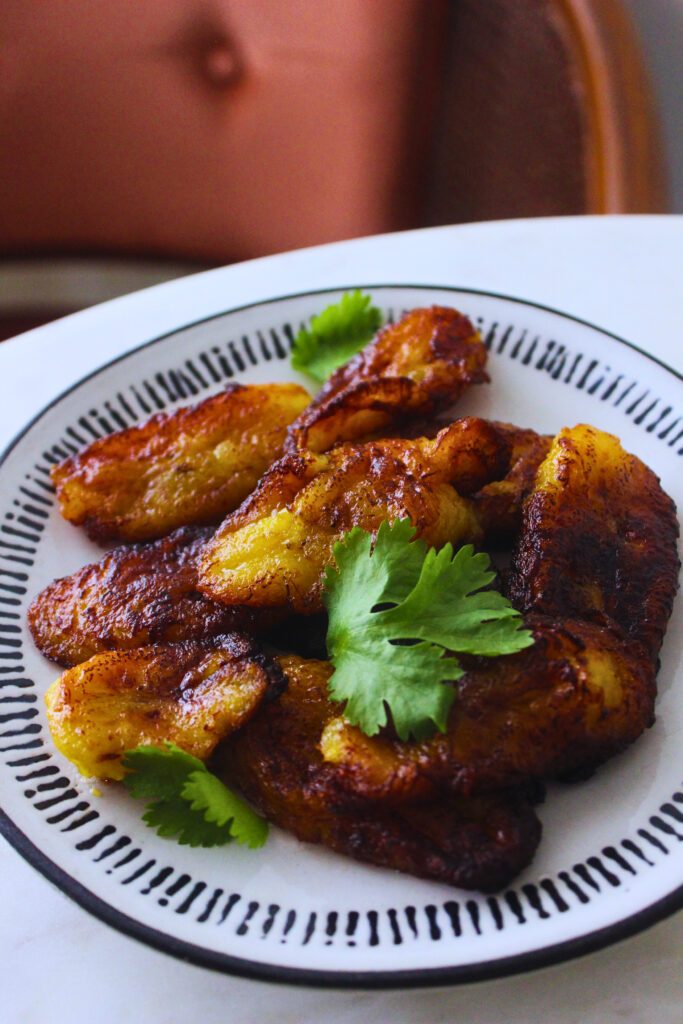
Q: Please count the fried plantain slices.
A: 9